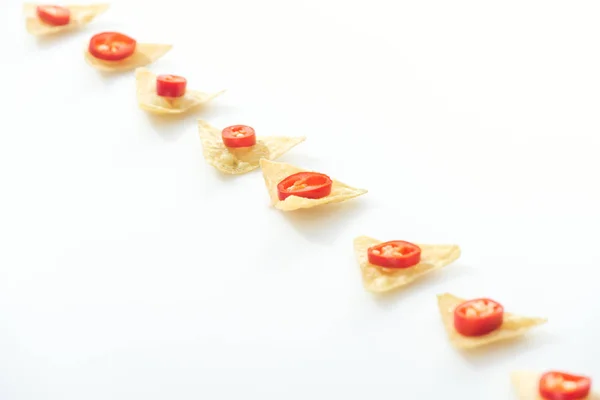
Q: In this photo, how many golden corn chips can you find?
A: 8